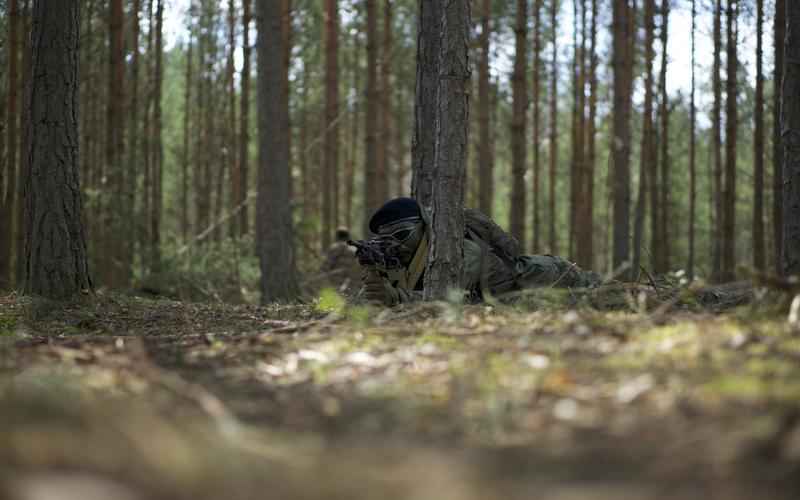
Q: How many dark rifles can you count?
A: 1